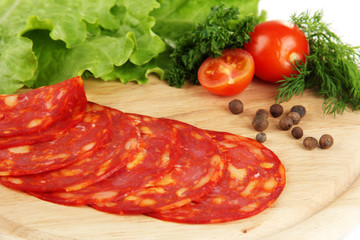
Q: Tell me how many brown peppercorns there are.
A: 11